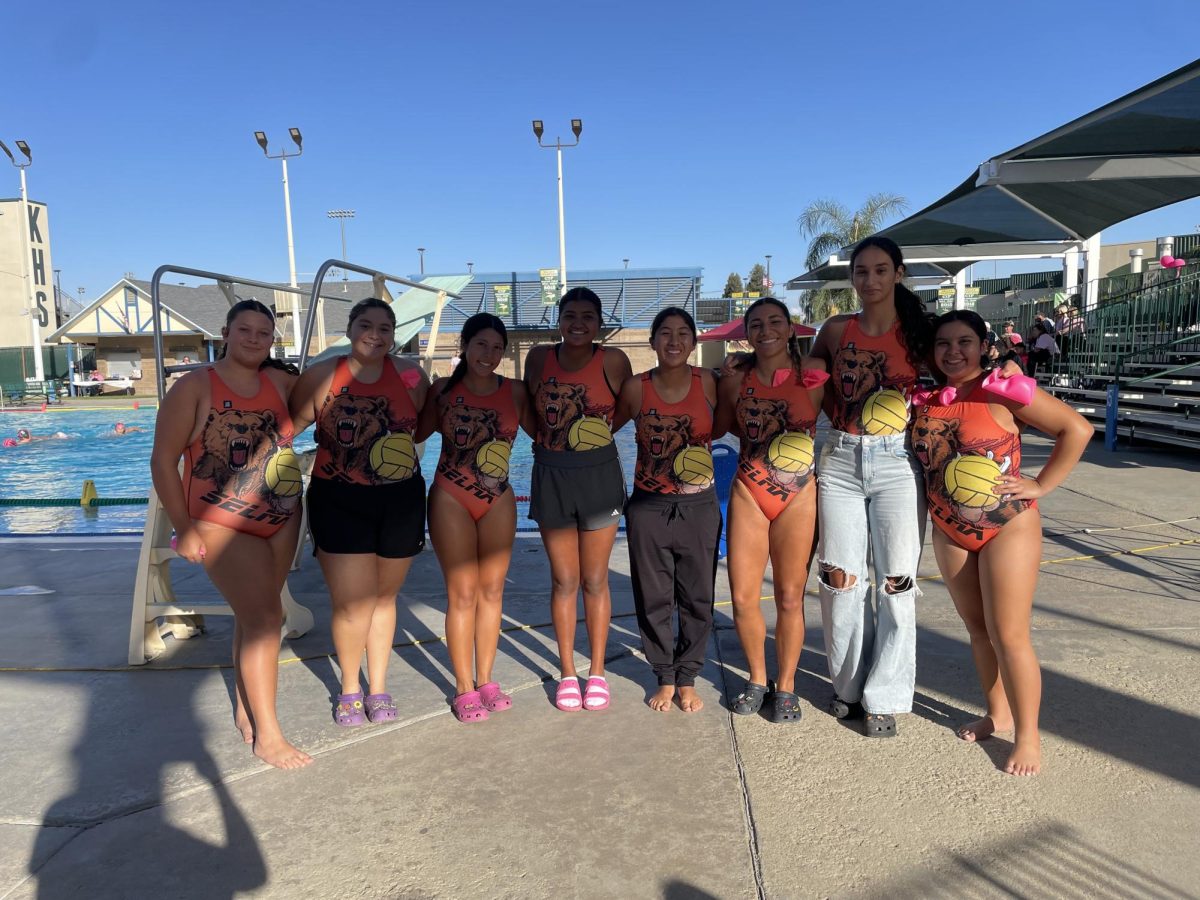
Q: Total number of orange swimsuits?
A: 8